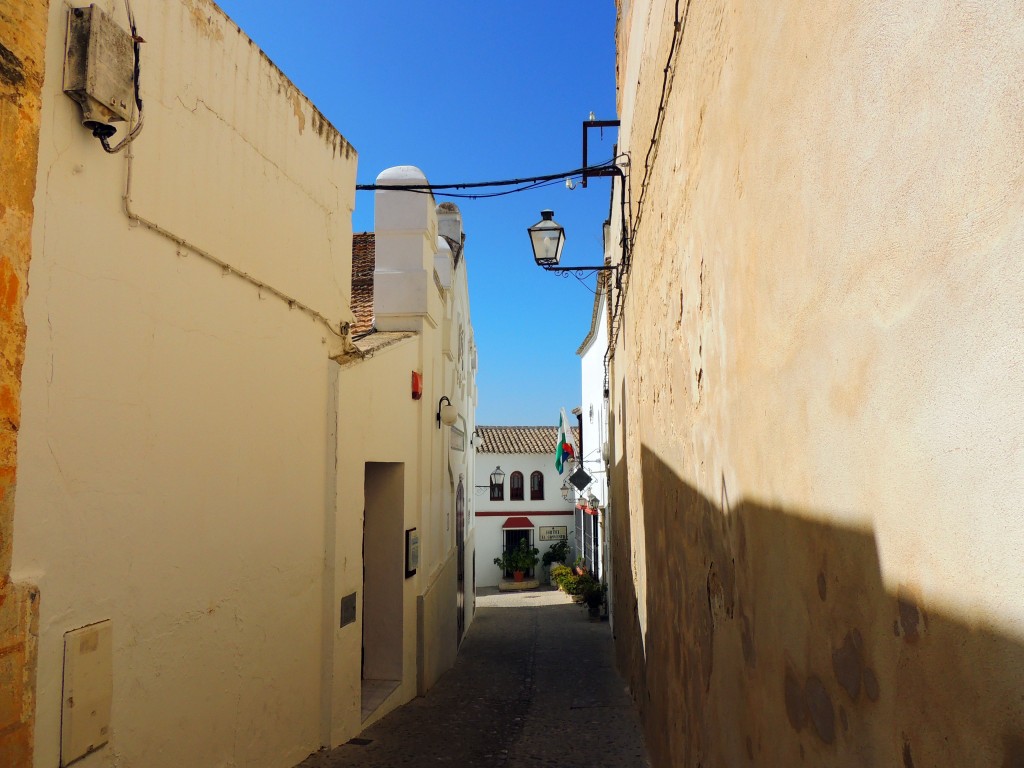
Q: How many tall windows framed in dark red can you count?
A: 3